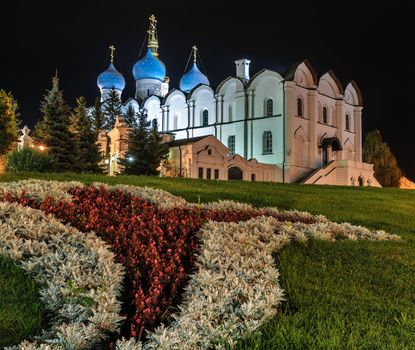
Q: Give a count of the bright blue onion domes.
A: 3